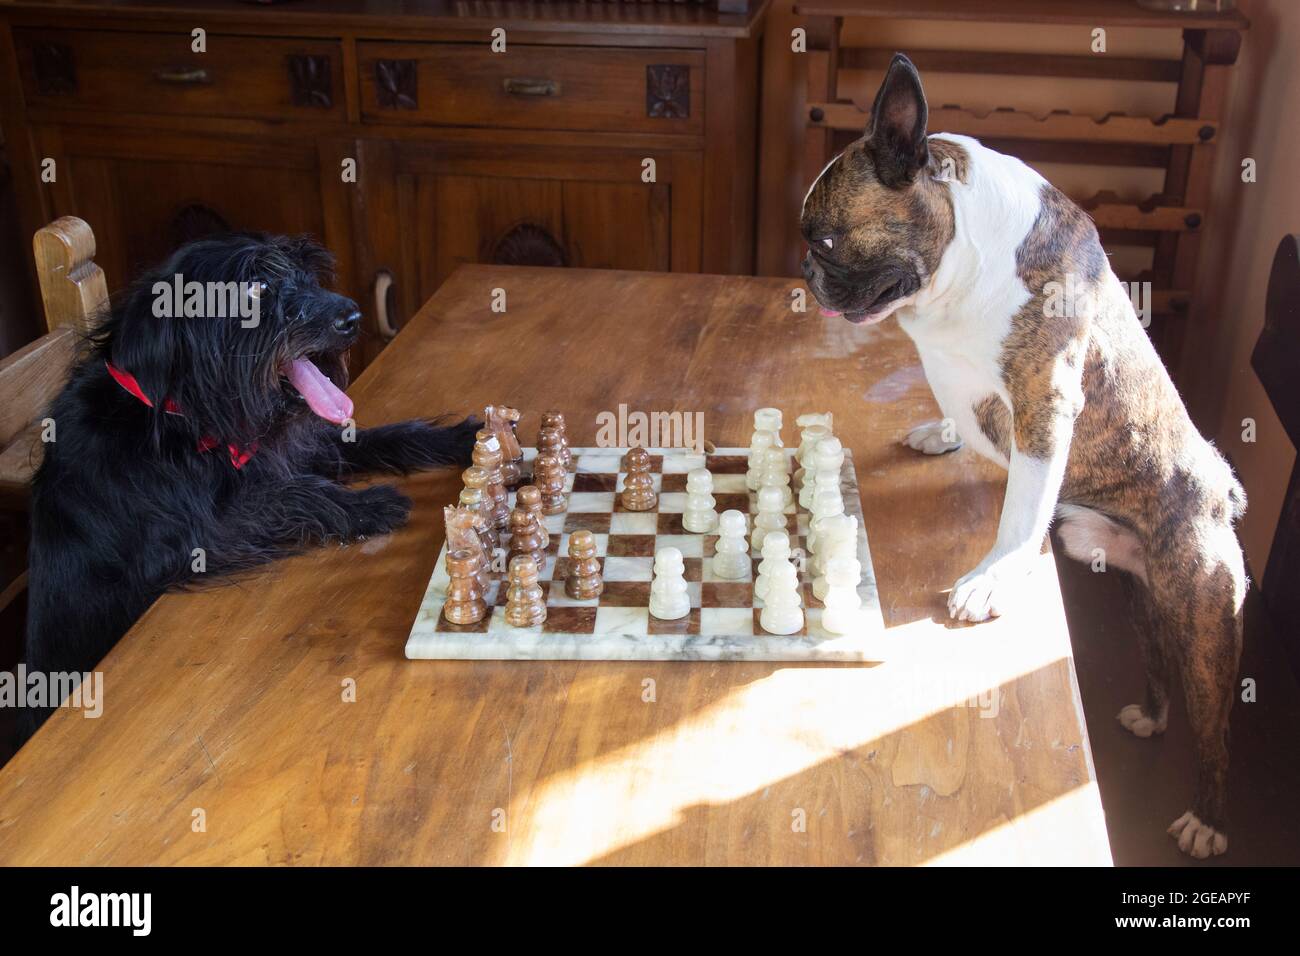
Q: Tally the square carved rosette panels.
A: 4